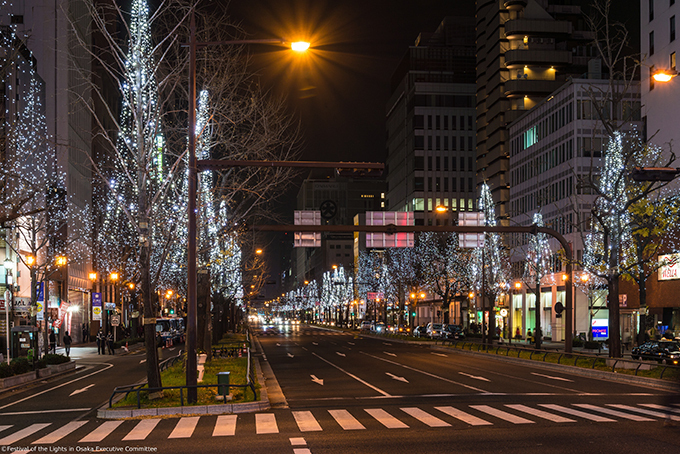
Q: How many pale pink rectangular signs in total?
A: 3